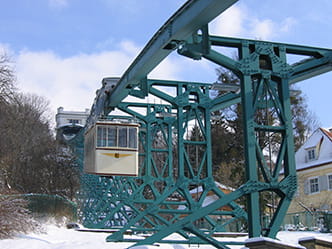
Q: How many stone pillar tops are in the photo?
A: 2